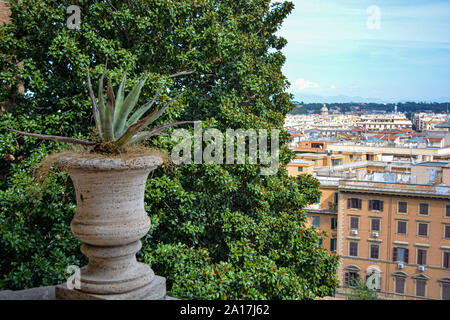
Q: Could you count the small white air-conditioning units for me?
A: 4